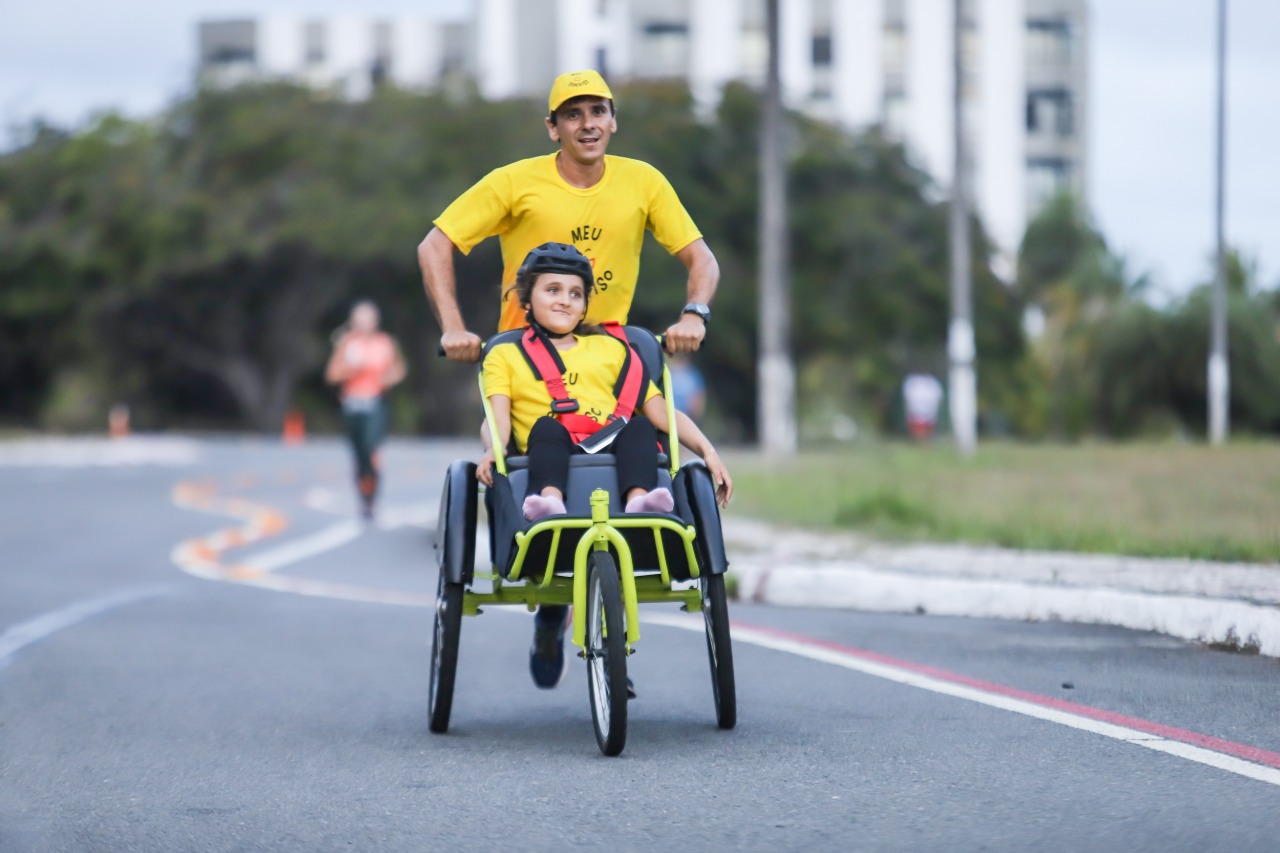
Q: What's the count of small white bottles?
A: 0